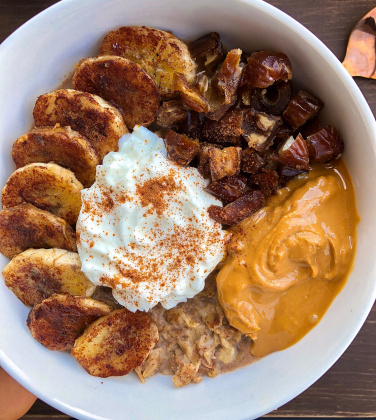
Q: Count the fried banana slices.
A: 9